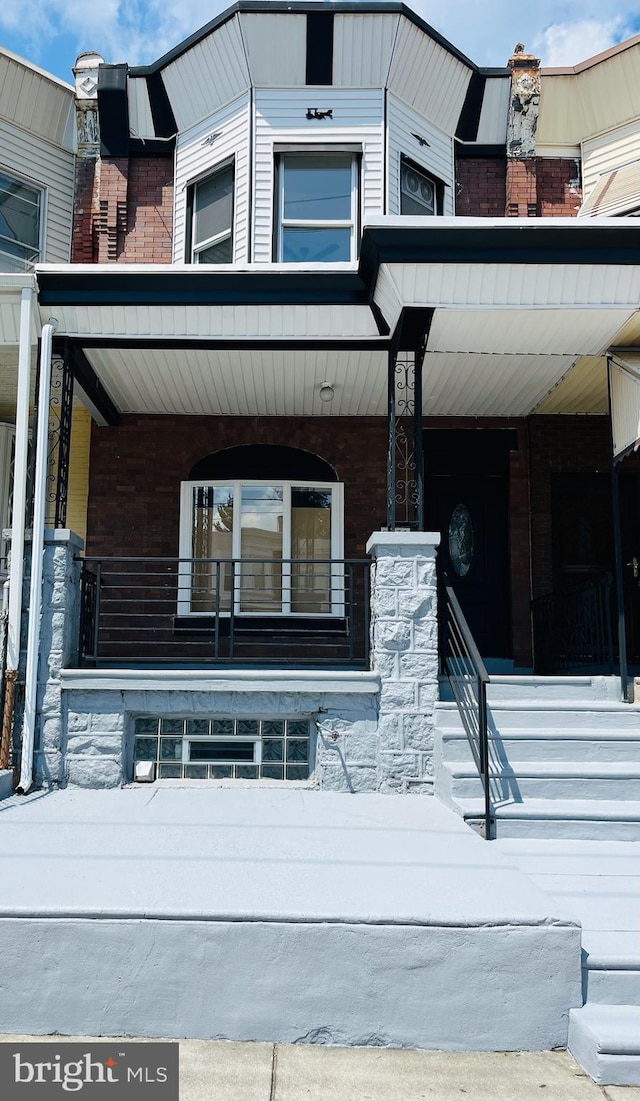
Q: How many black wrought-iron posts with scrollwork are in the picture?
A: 2